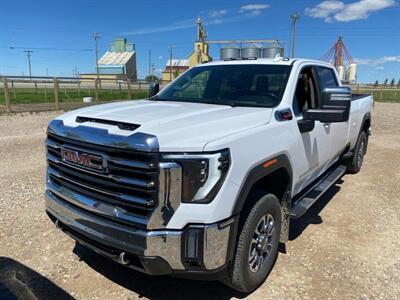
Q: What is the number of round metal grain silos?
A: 3